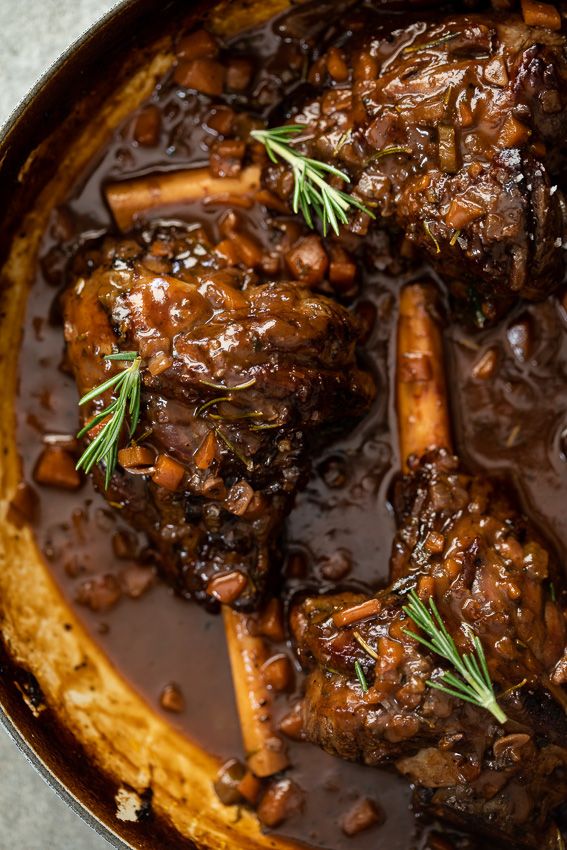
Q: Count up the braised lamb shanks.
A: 3